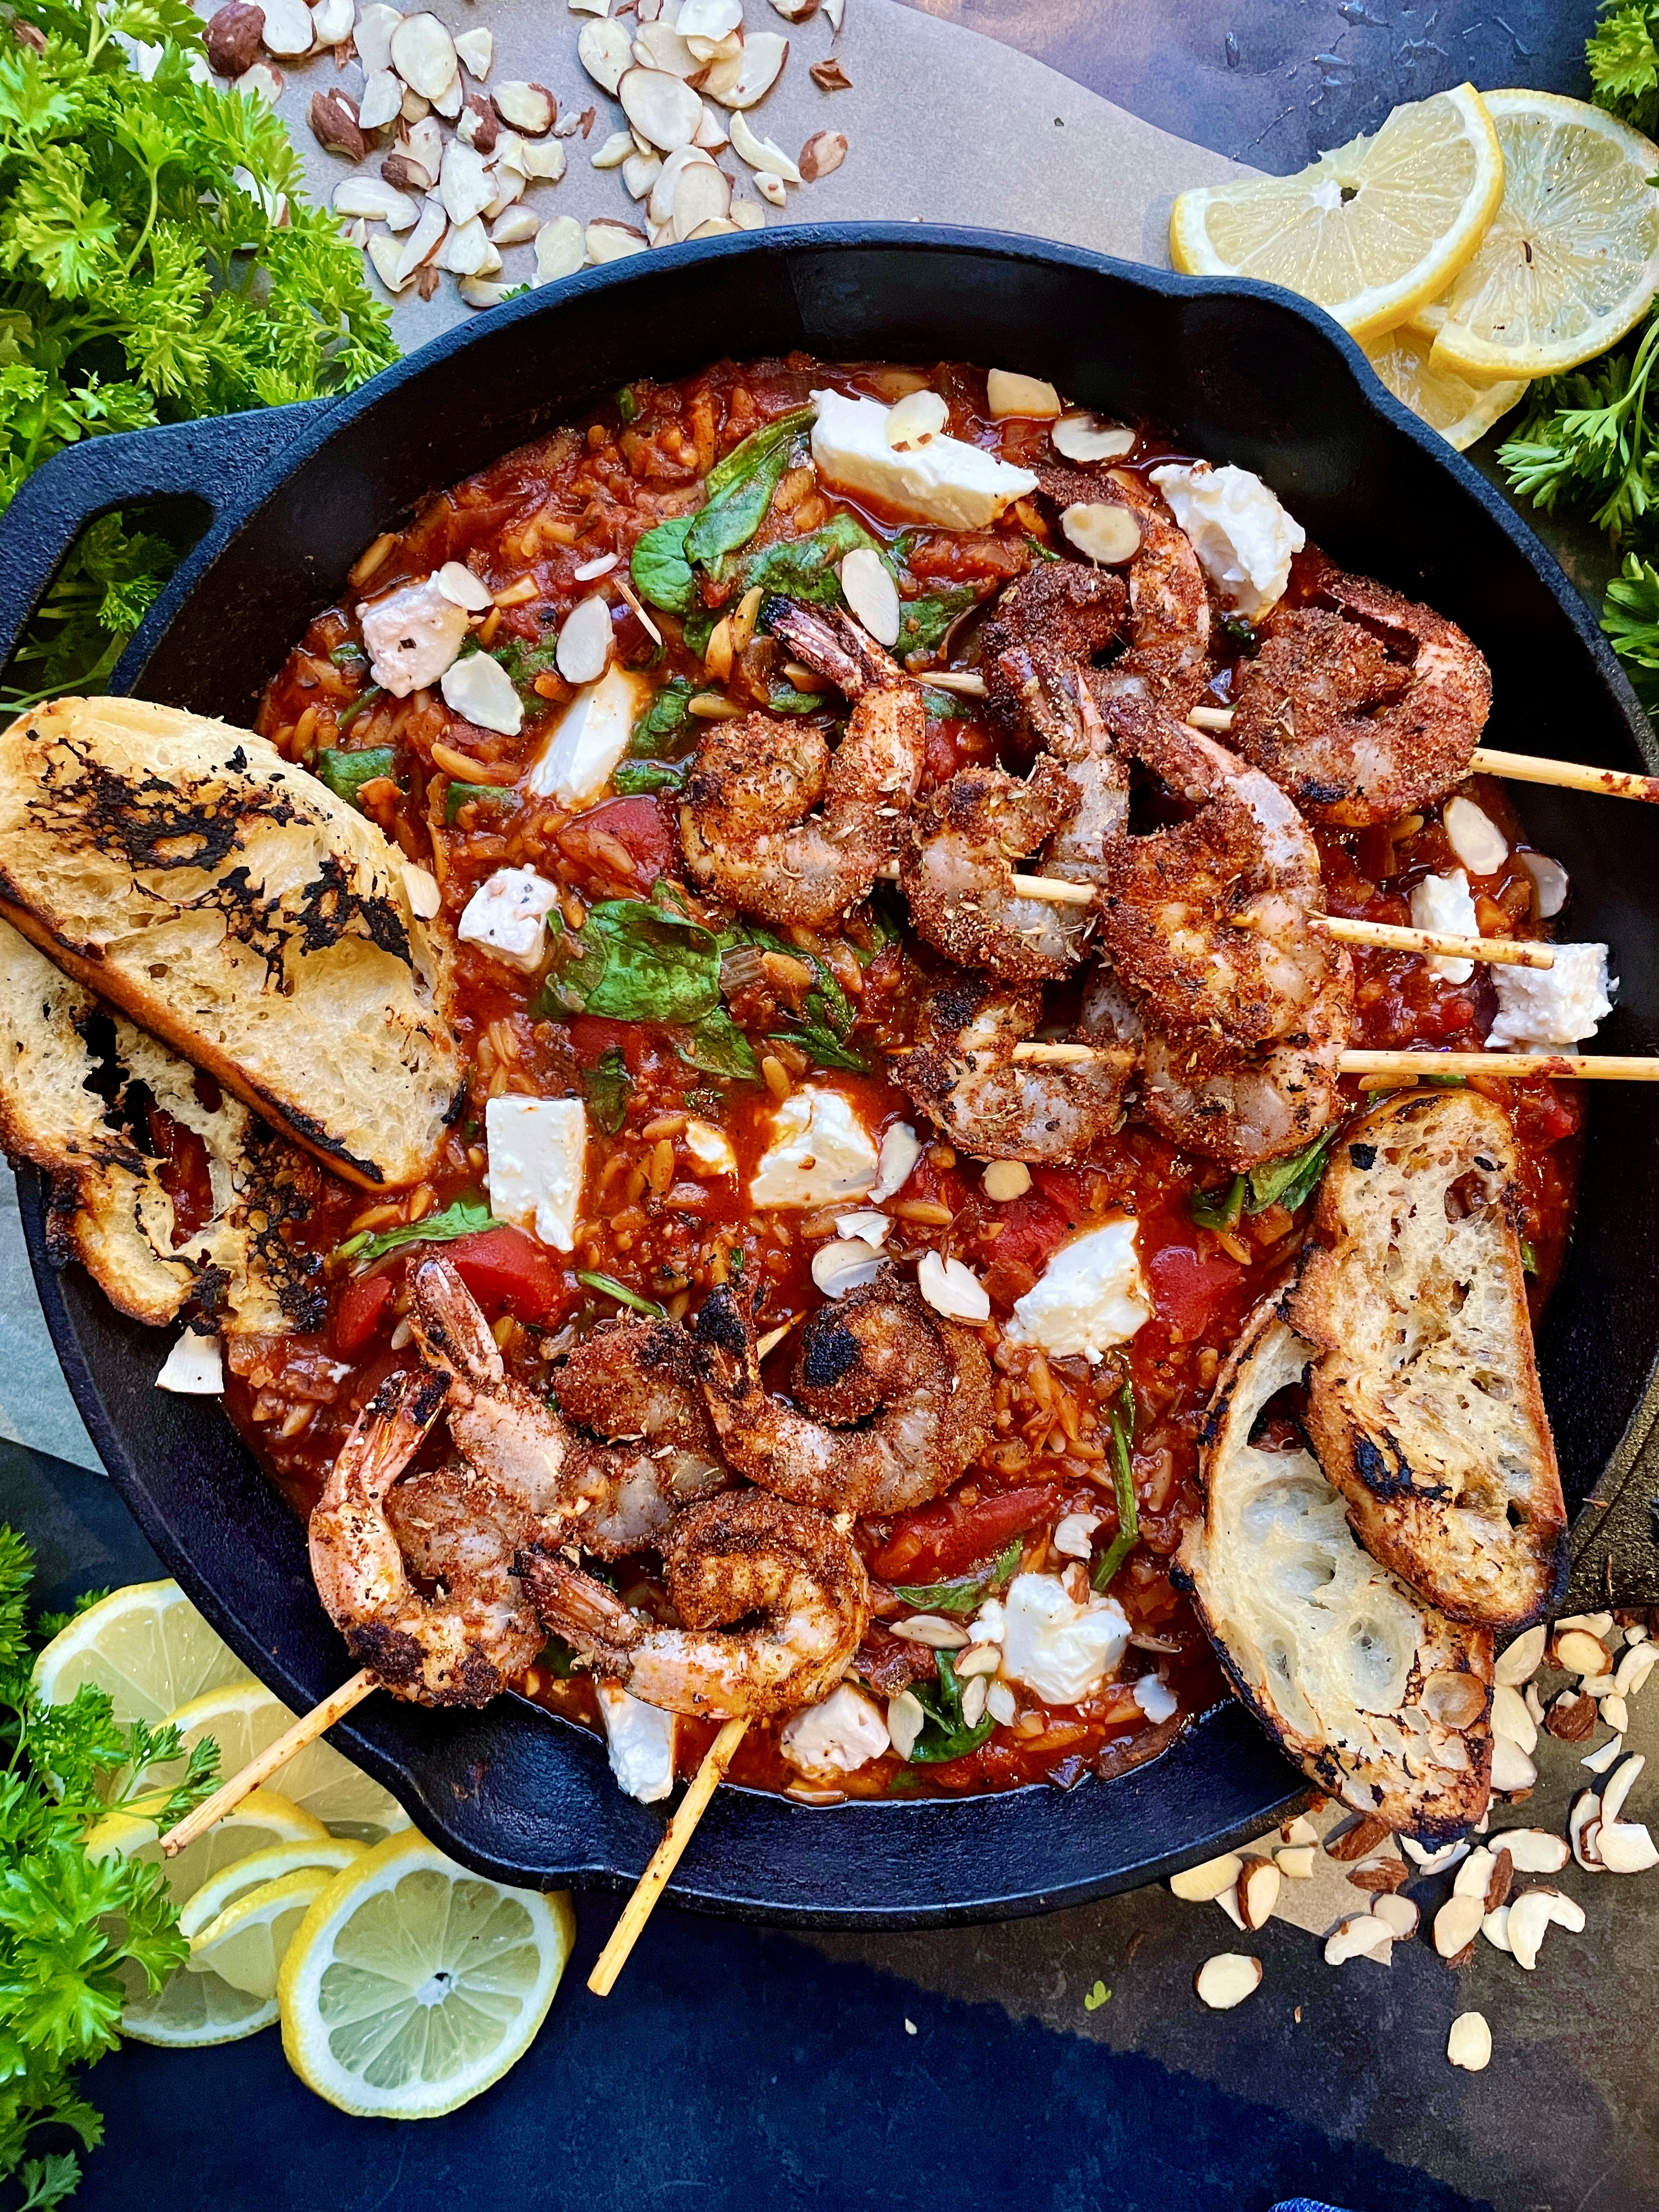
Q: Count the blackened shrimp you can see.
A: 11